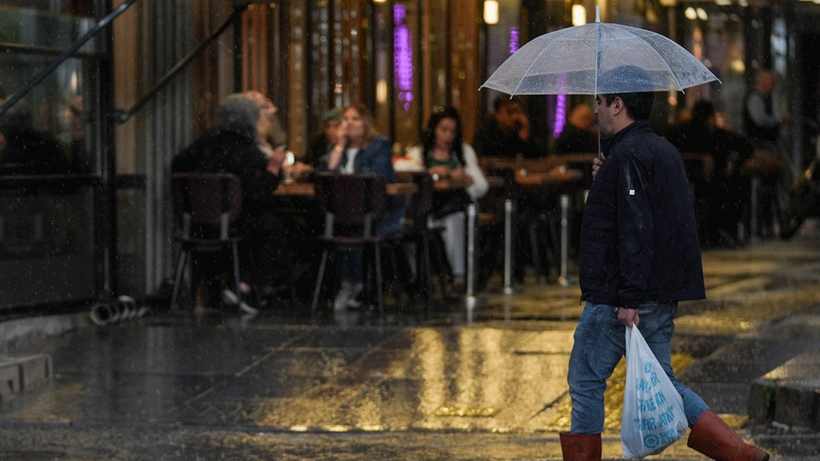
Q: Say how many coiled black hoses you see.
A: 1